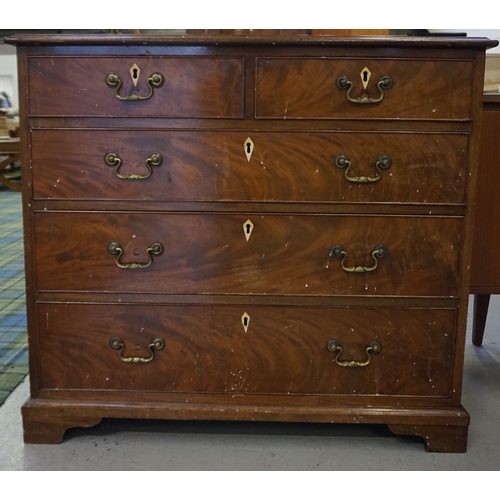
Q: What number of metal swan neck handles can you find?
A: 8